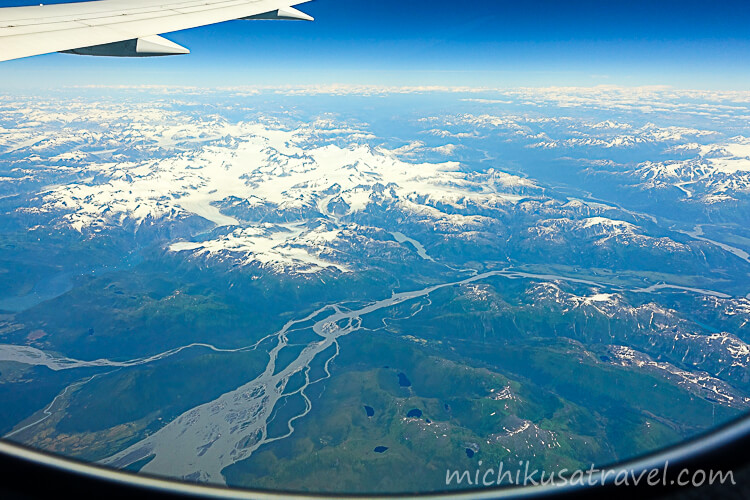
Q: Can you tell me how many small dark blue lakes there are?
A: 5